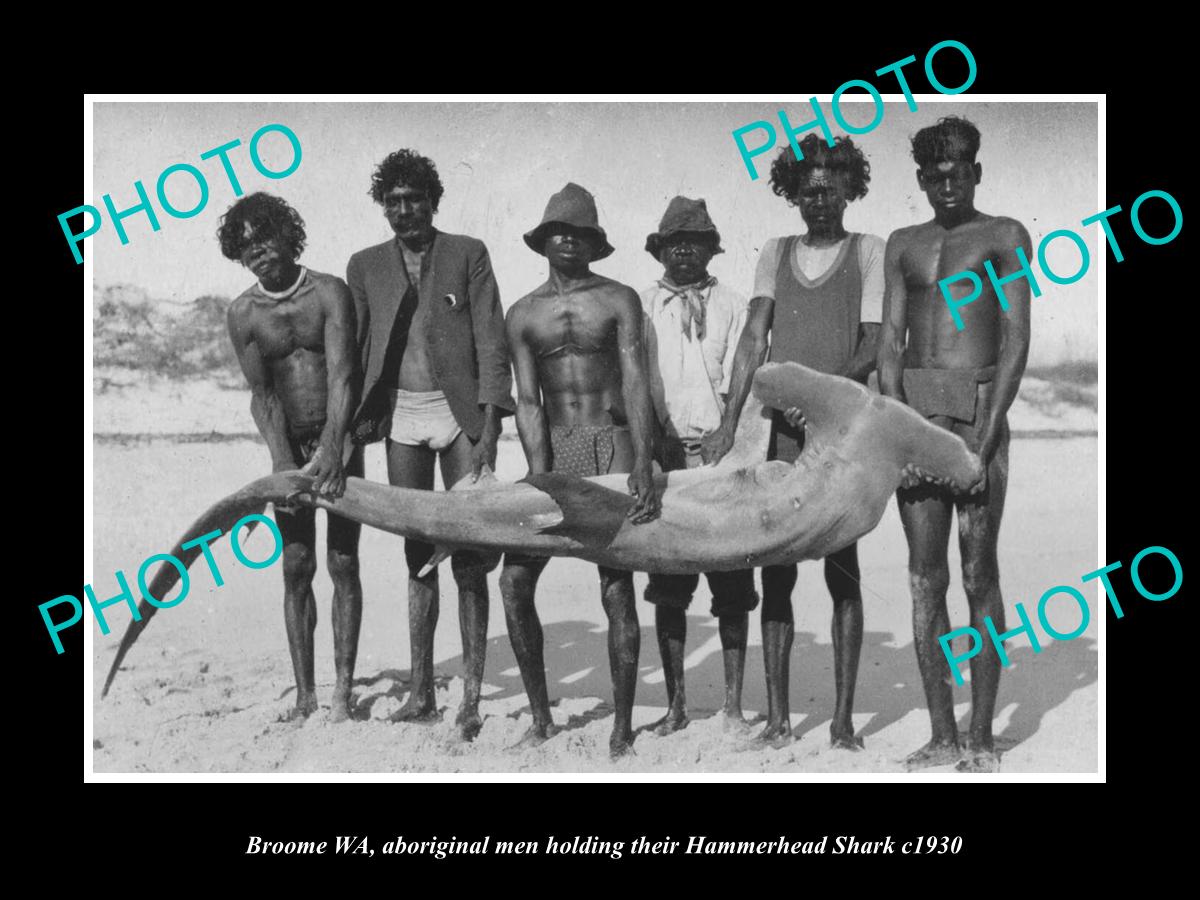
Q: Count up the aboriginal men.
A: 6